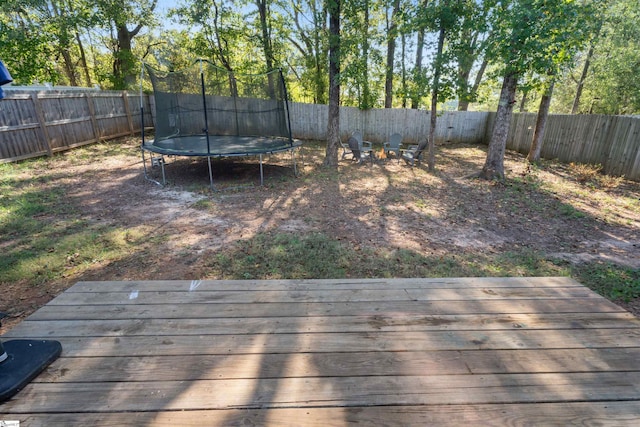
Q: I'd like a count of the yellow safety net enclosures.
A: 0